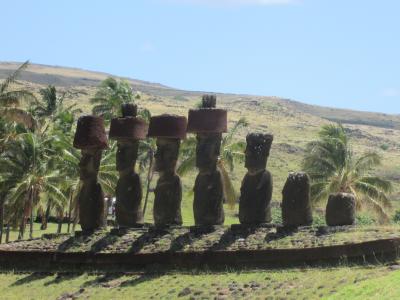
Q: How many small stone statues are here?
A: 2